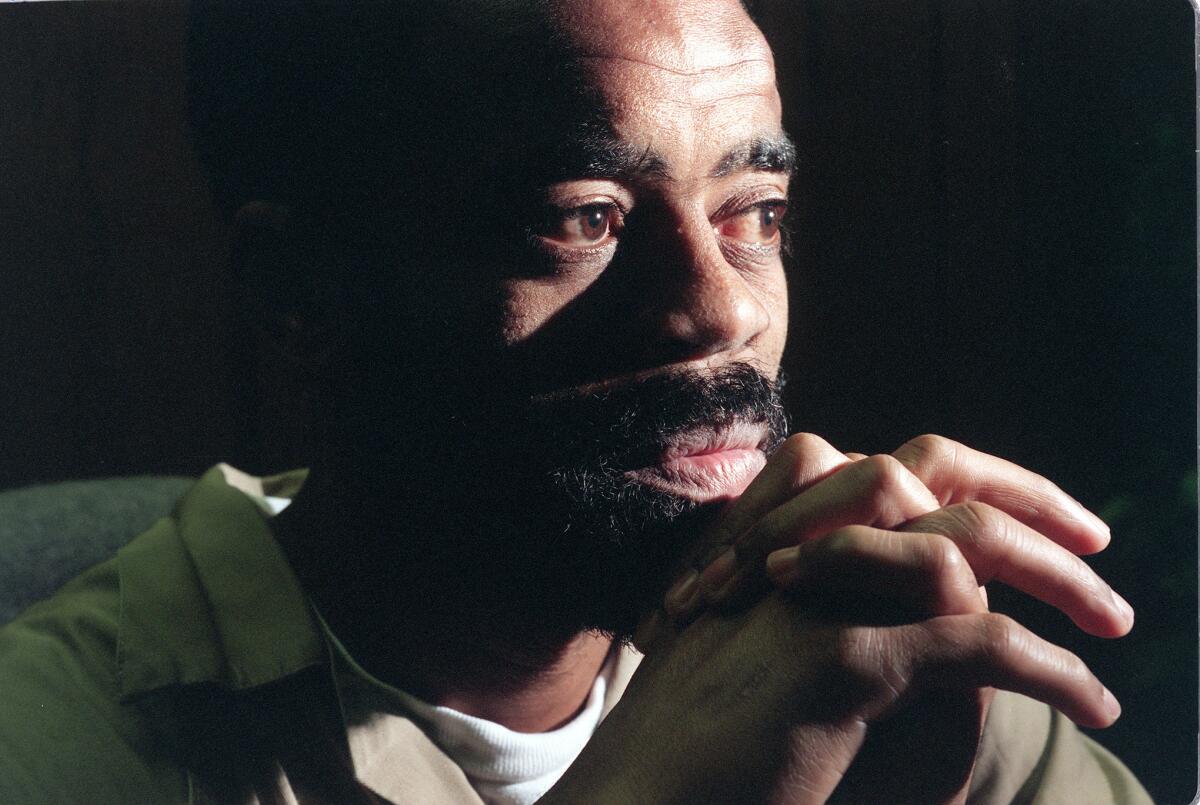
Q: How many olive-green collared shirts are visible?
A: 1